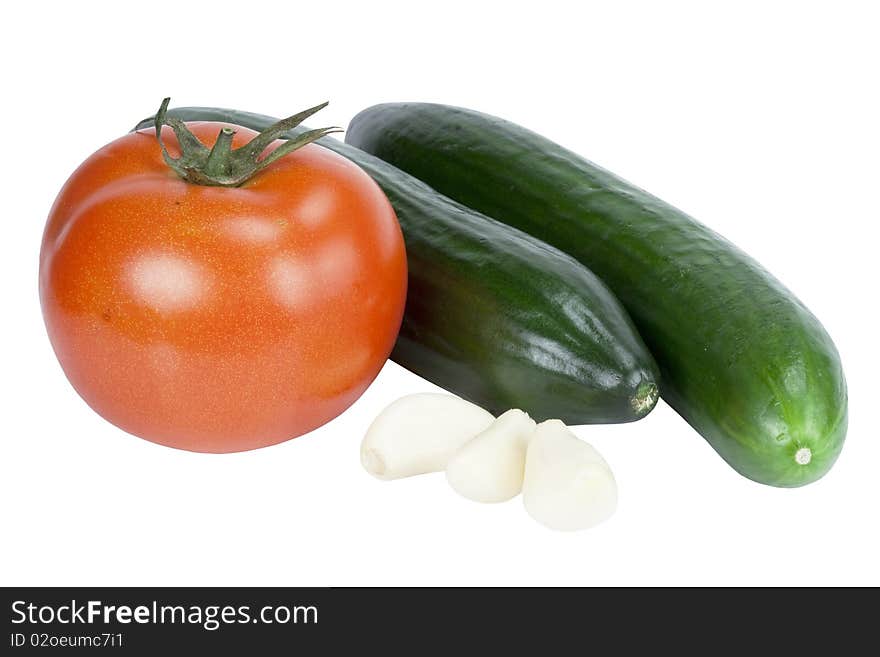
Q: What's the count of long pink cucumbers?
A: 0